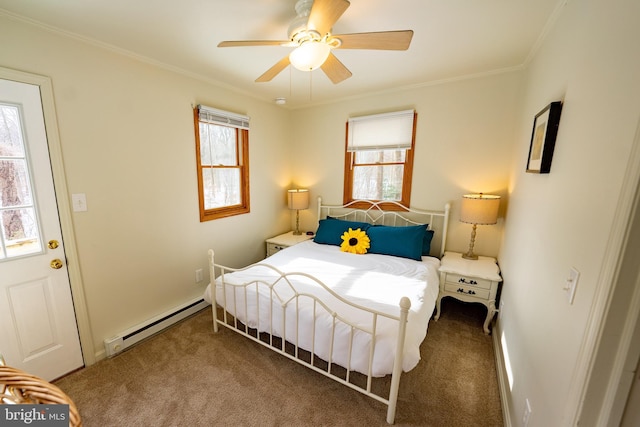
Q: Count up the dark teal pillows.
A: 4